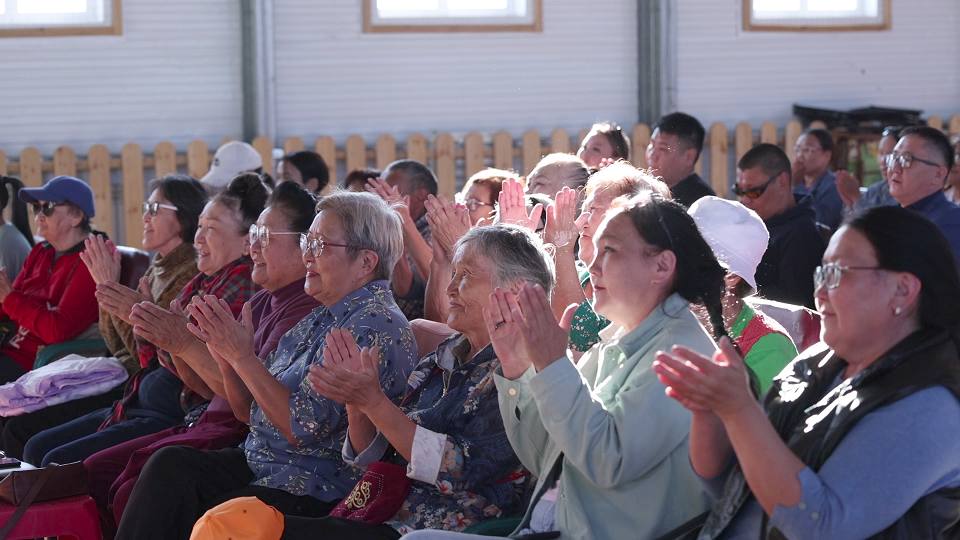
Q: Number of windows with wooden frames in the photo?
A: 3